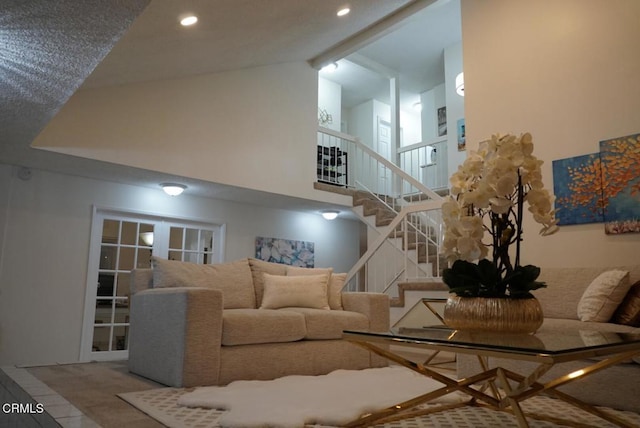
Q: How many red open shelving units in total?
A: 0